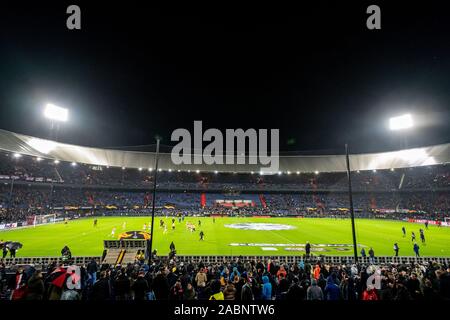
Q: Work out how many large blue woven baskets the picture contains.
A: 0